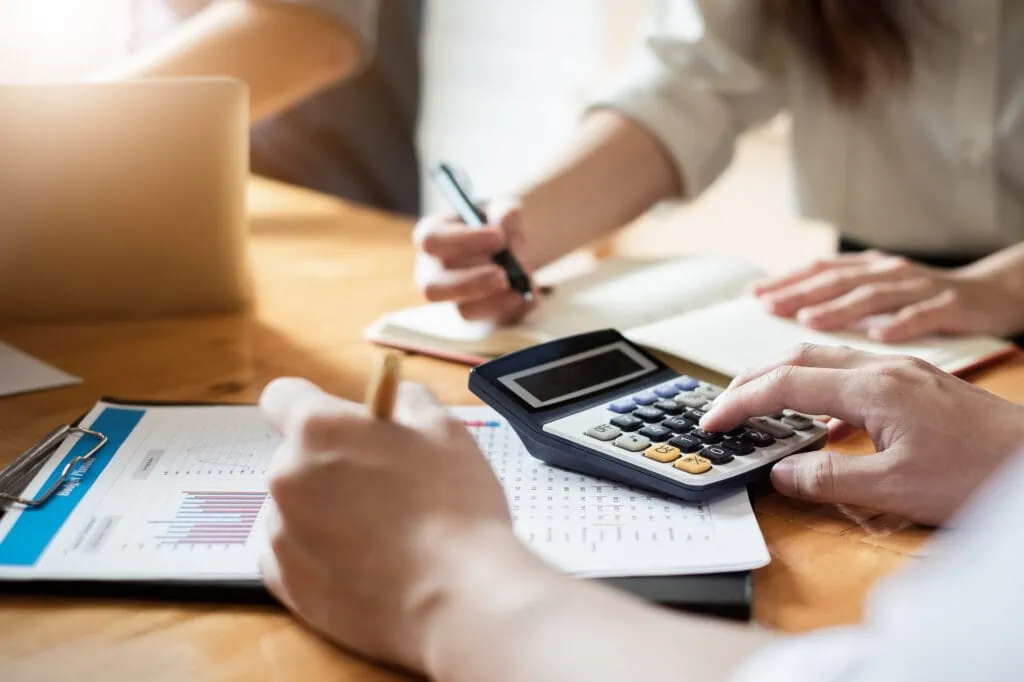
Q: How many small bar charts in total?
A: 1